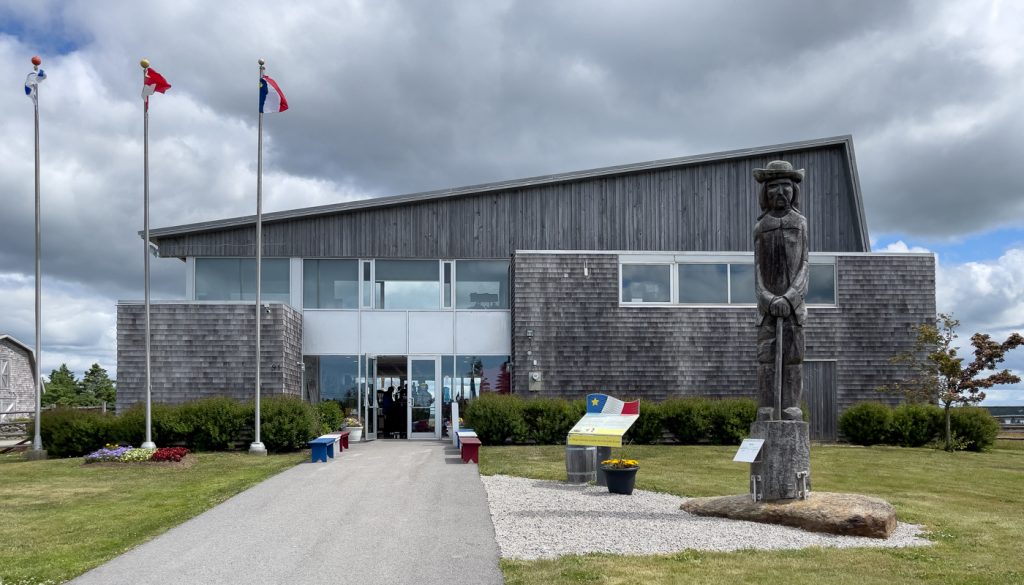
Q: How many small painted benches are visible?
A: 6